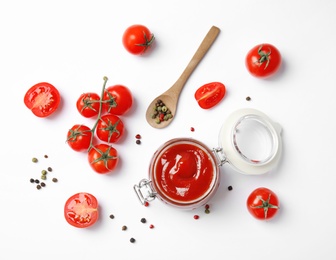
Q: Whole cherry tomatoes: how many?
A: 8